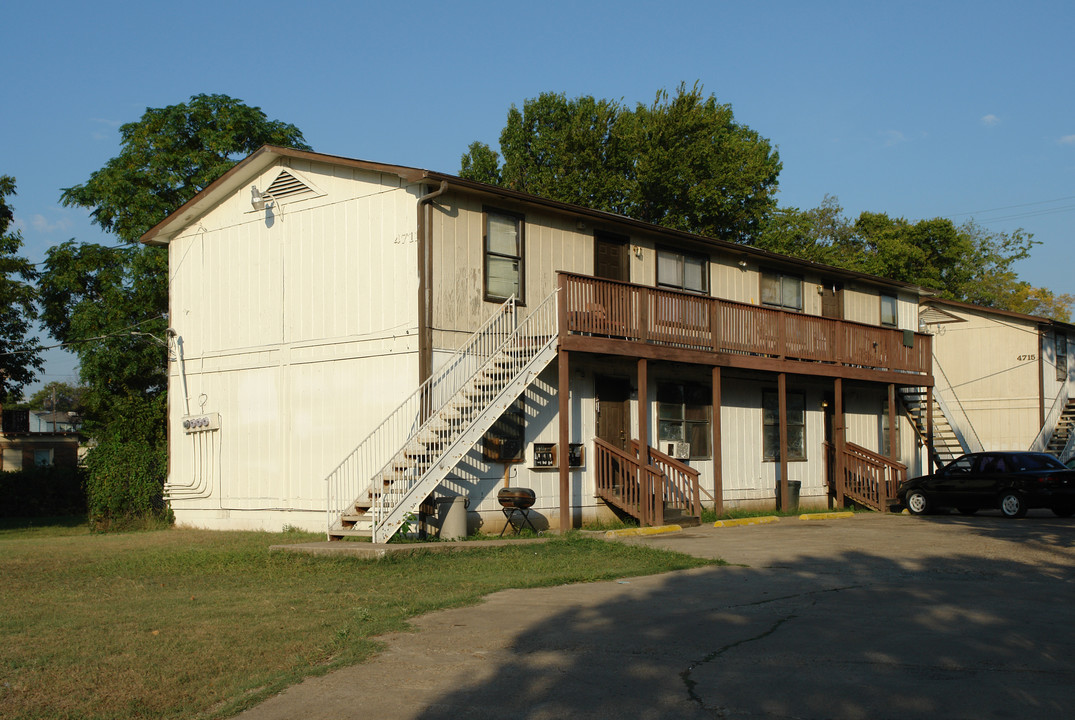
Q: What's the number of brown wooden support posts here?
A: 7